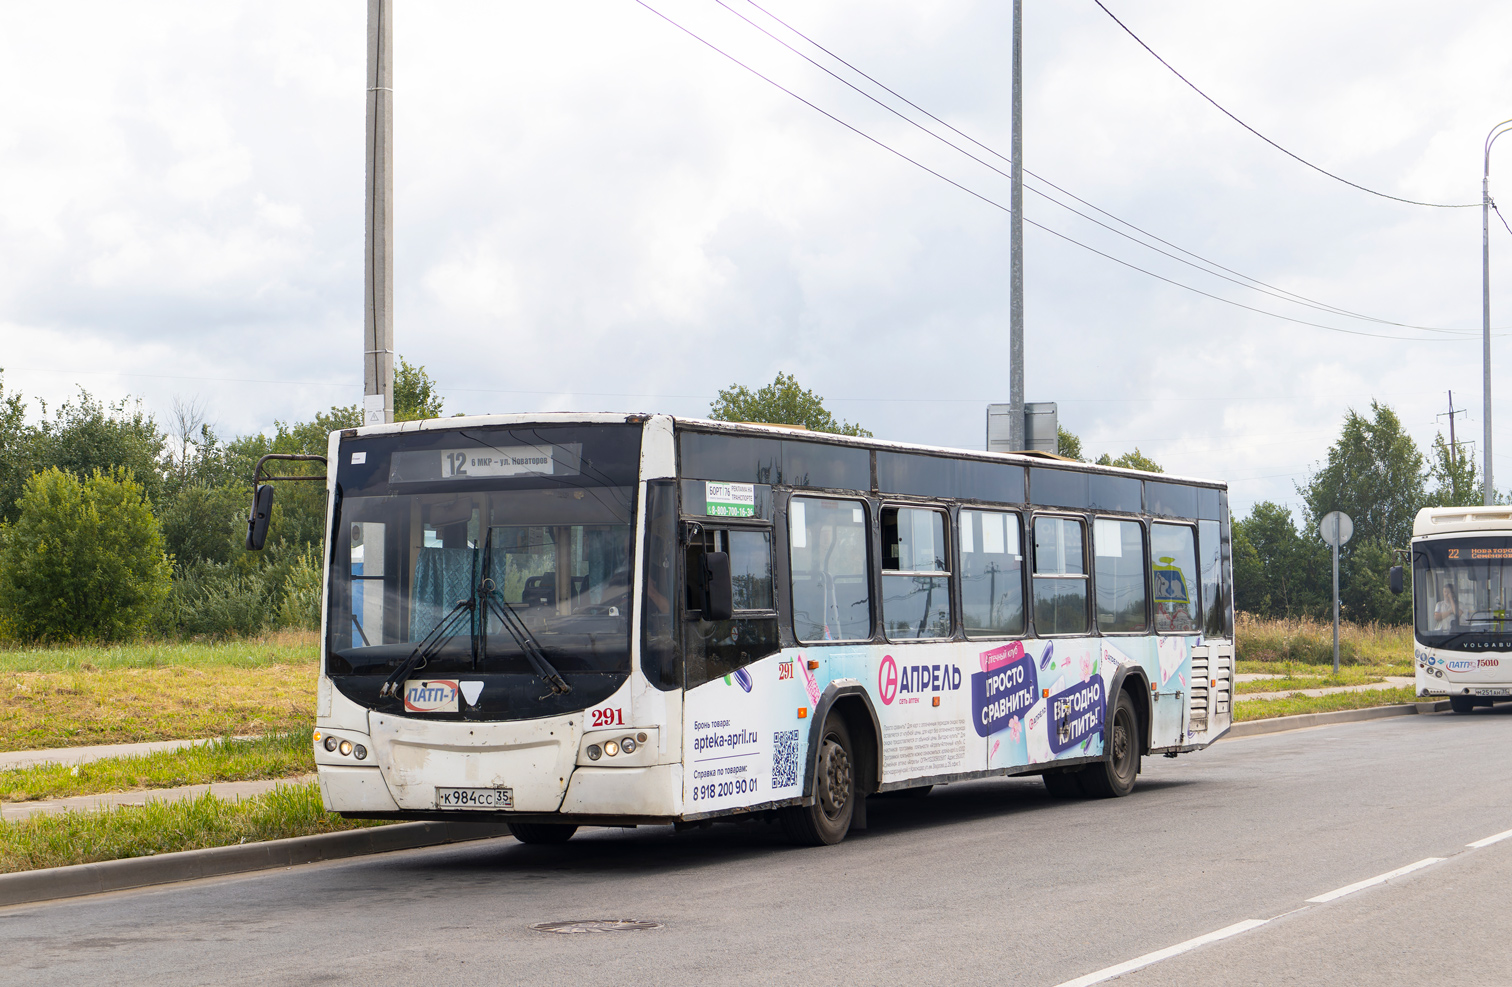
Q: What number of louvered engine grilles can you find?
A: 2